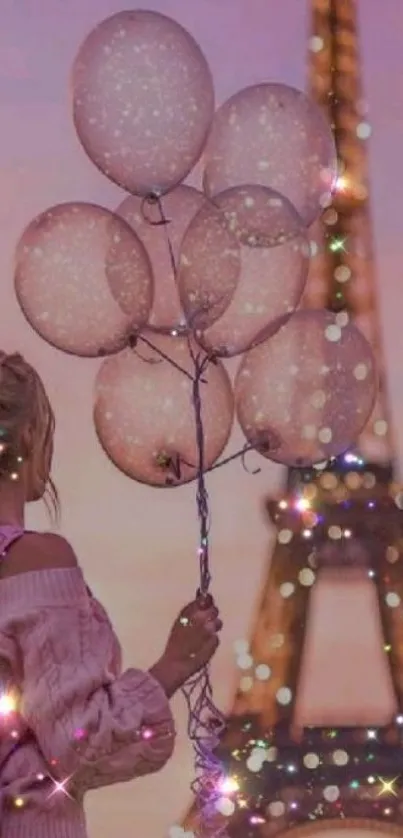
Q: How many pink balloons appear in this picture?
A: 7